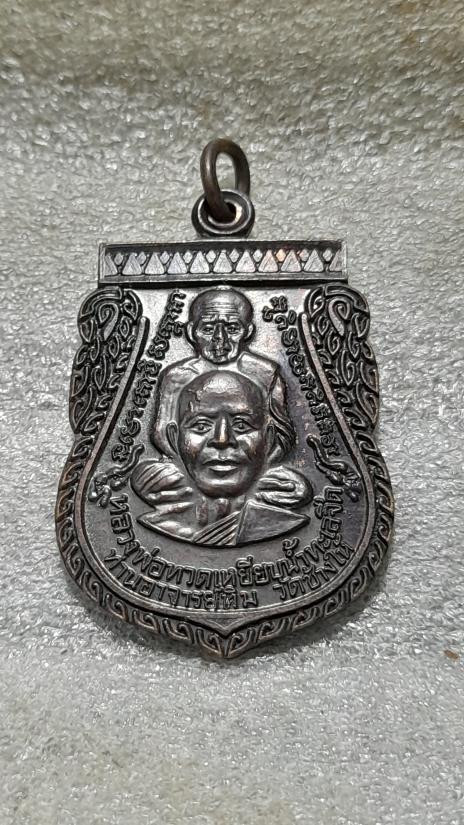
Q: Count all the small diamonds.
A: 10